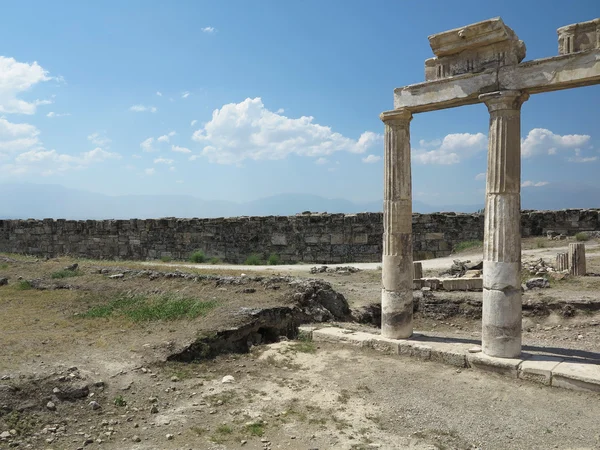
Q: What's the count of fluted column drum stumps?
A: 2